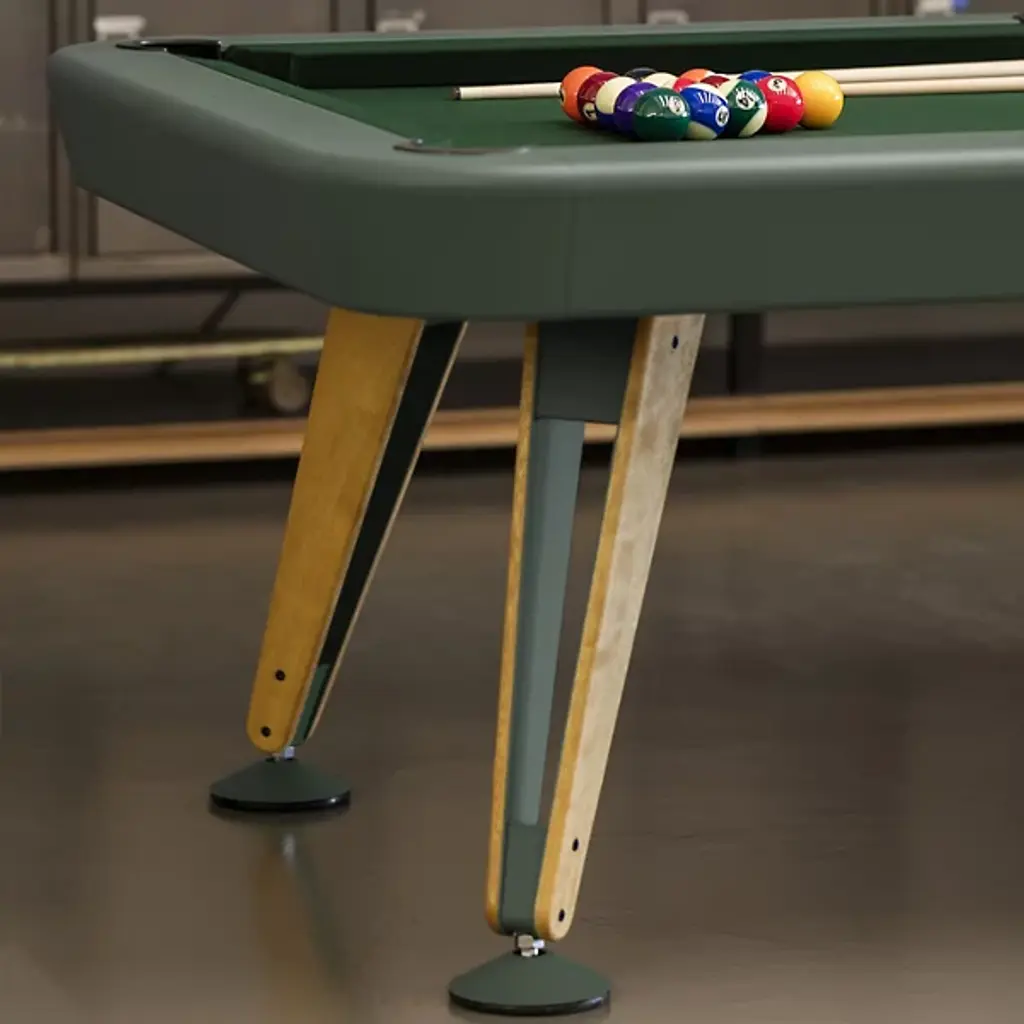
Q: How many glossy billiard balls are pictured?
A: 15